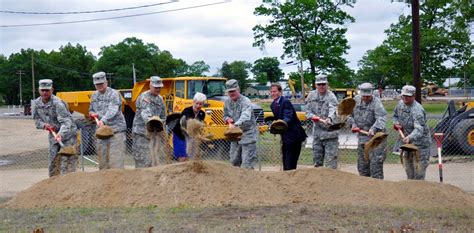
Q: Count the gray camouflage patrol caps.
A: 7